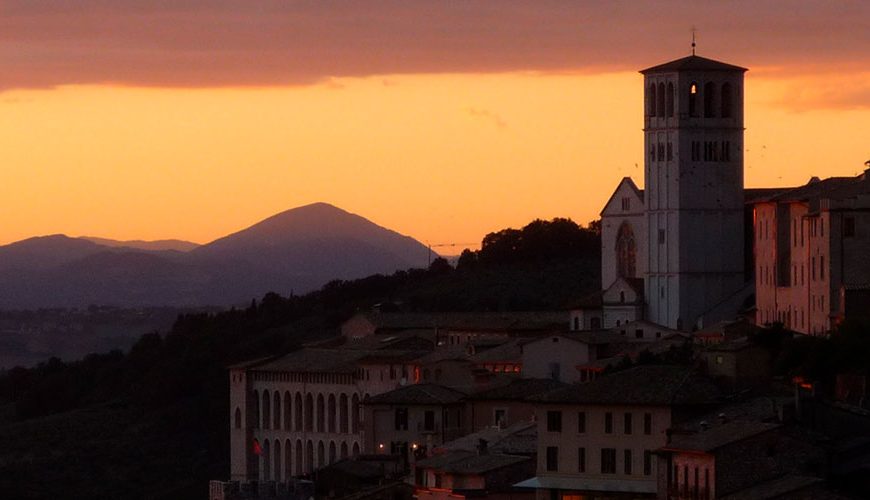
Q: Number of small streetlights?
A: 2